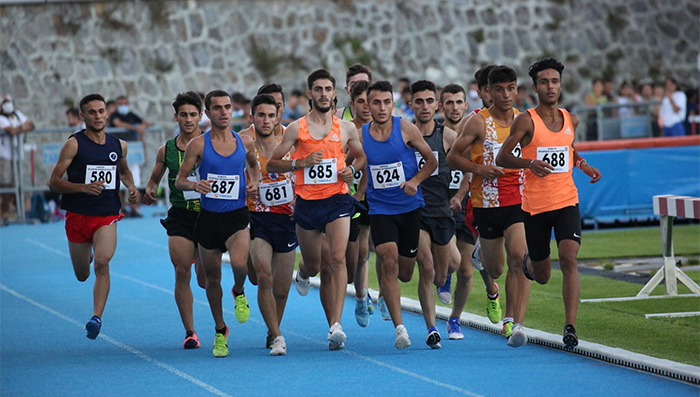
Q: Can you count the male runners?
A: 14